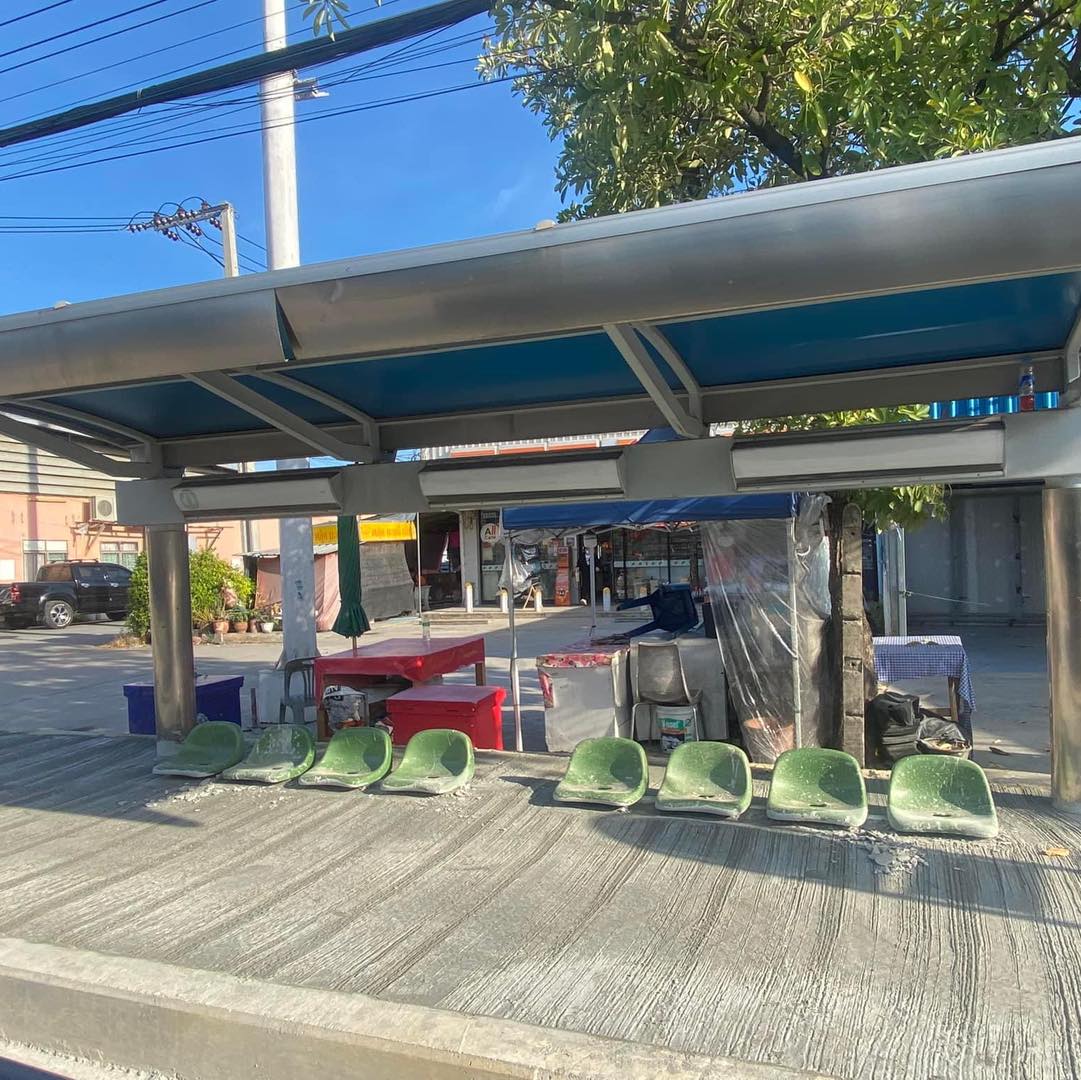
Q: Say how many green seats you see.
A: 8